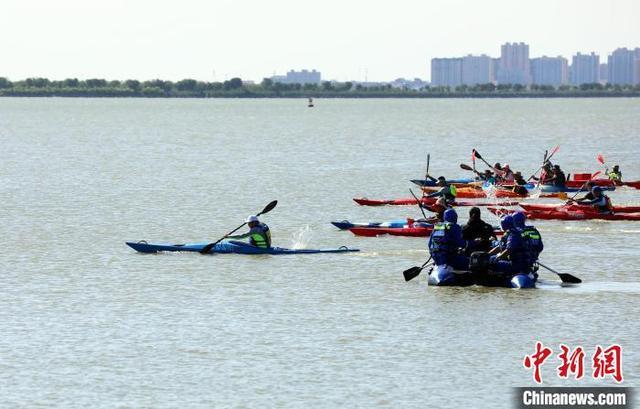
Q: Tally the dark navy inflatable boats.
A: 1